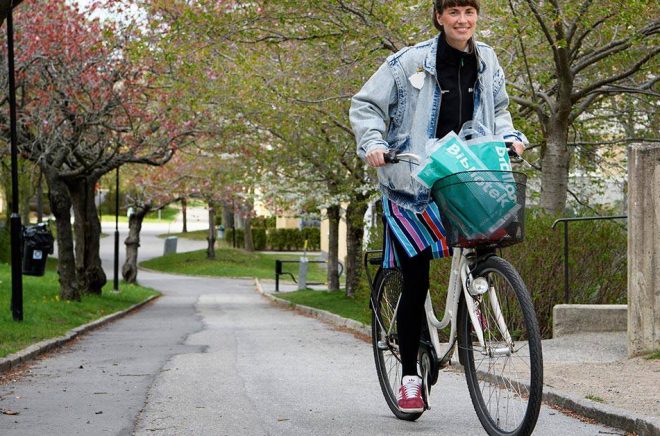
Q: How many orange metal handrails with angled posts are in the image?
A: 0